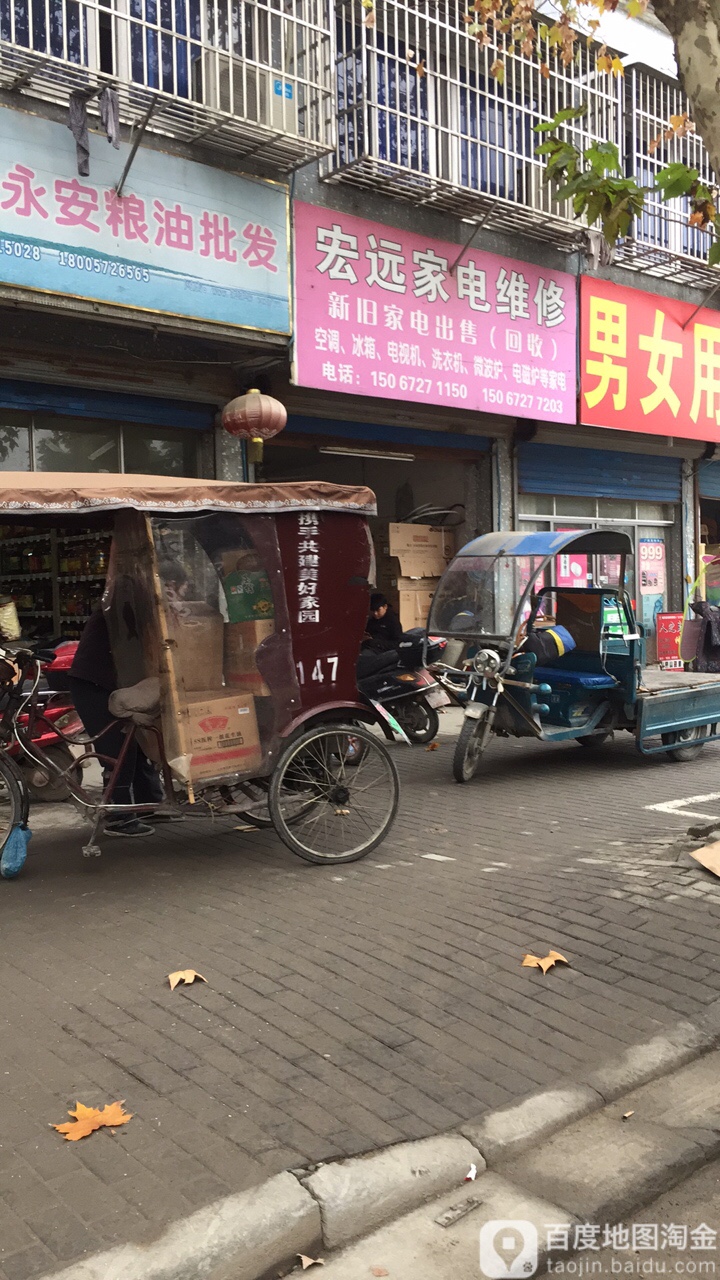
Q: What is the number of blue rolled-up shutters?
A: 4